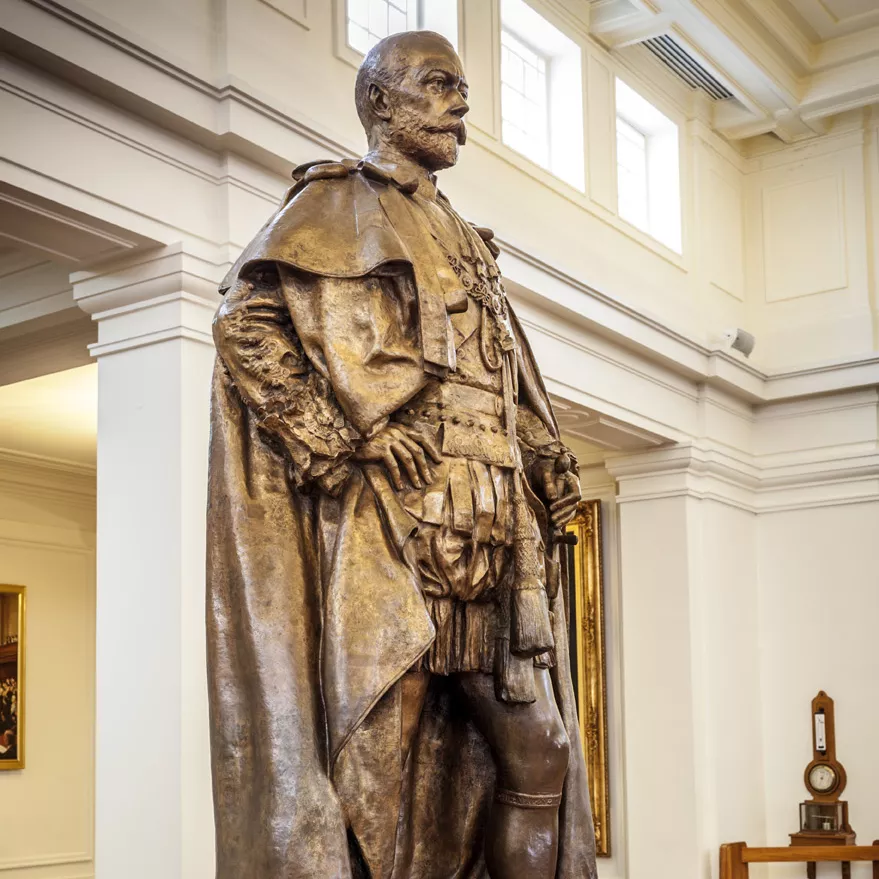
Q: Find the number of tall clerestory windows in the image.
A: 3